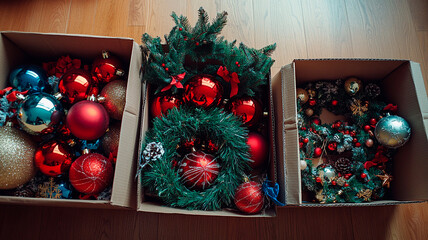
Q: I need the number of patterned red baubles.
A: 3